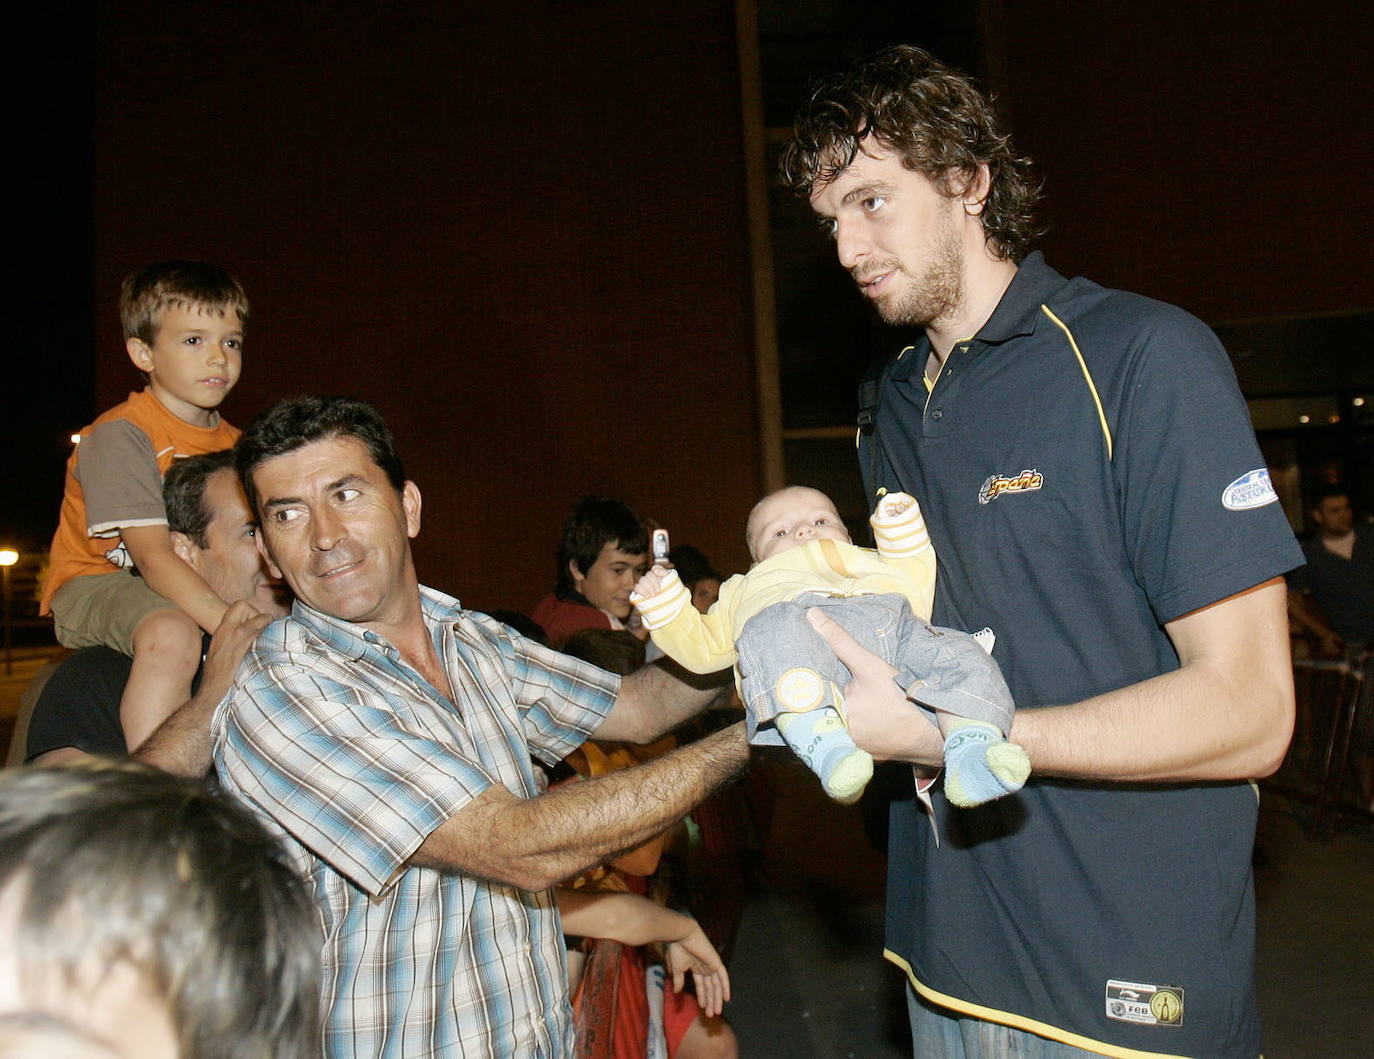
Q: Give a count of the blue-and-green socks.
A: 2